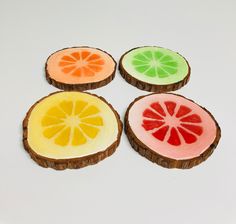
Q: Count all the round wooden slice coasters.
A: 4